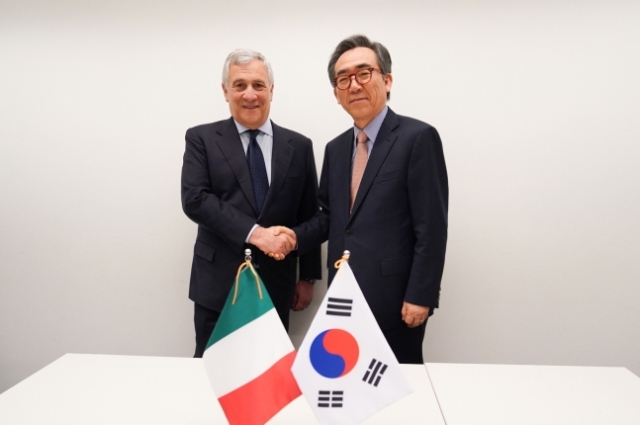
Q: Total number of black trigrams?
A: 3